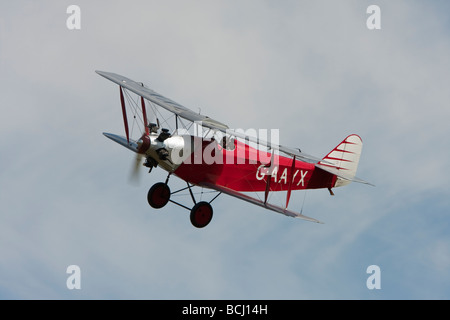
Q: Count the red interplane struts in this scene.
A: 4